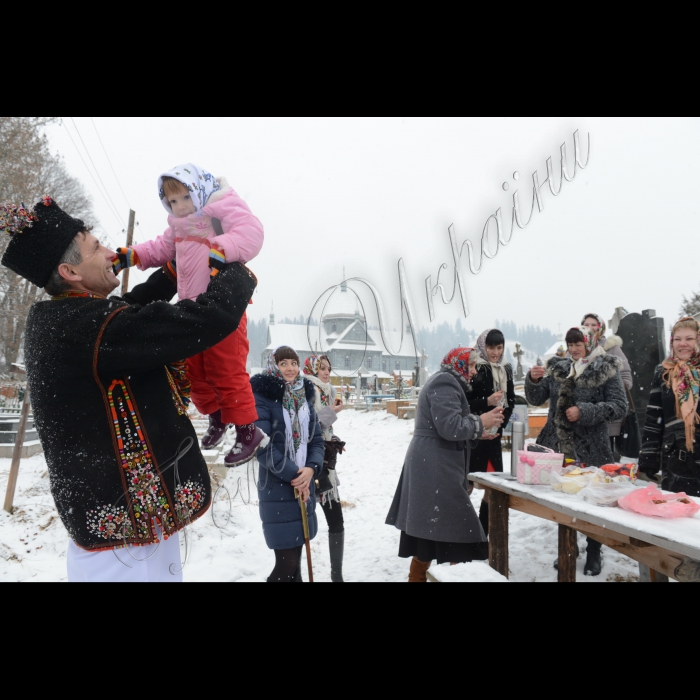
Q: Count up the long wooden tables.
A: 1